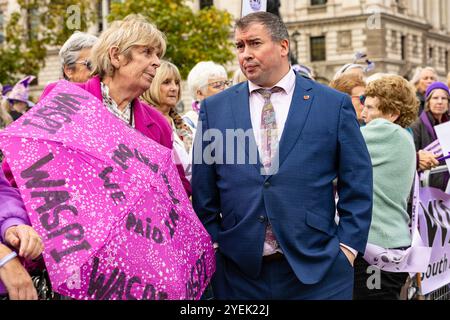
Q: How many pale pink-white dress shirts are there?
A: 1